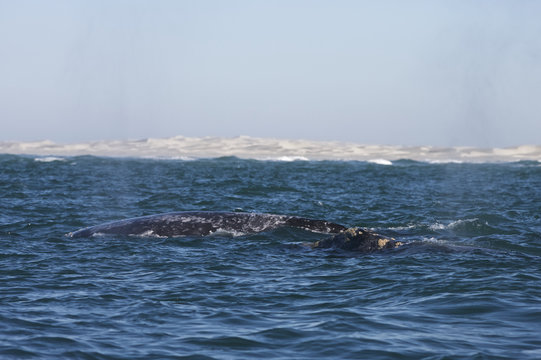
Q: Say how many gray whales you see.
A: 2